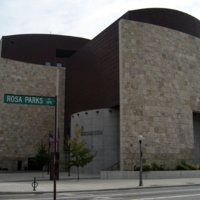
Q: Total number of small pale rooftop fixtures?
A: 2